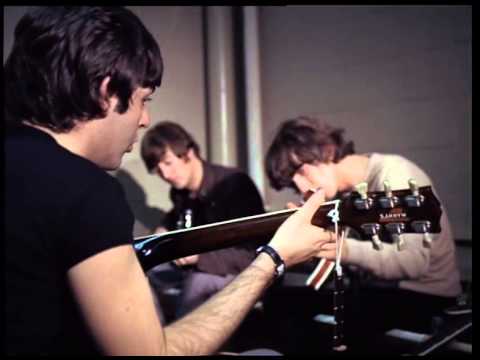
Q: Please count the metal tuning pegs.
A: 6